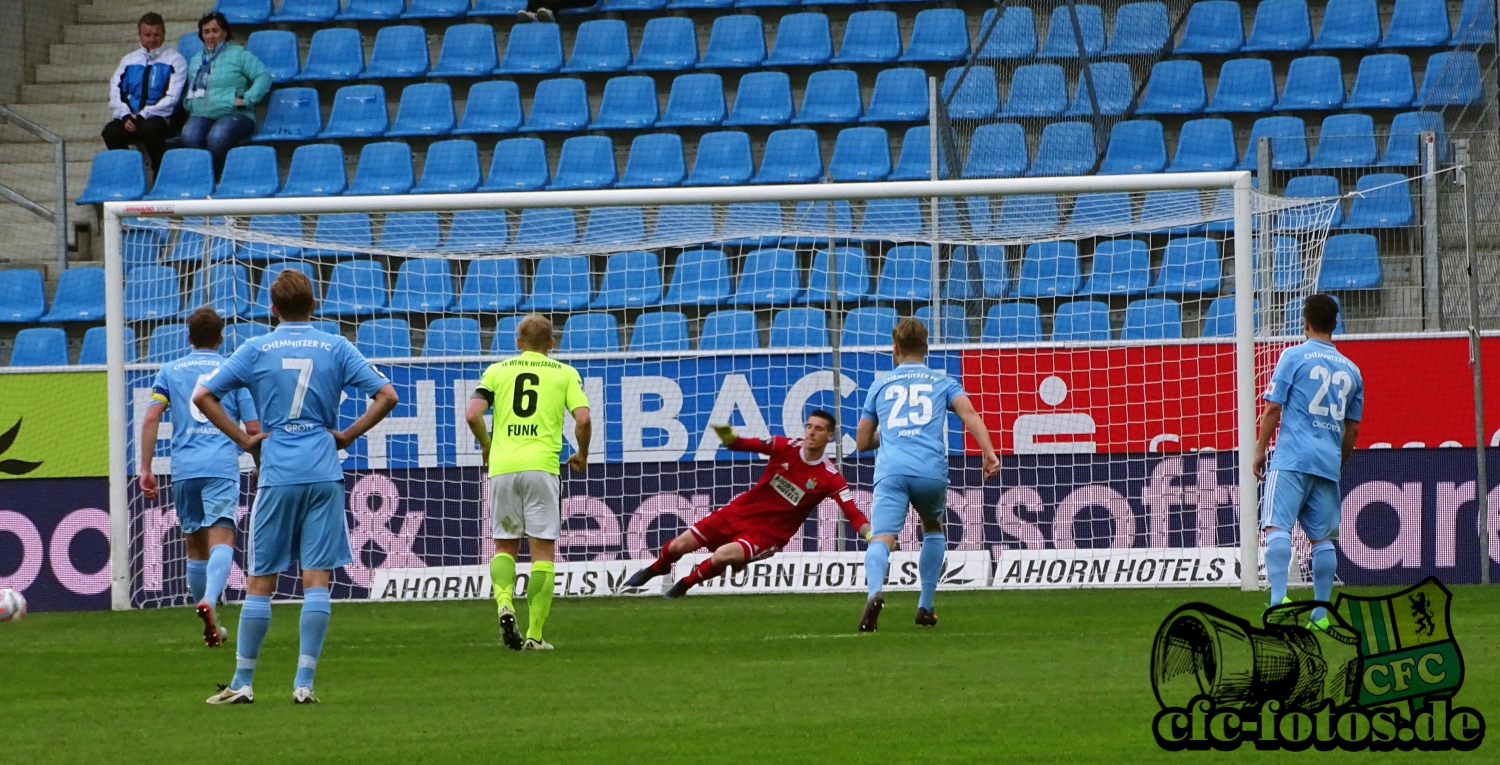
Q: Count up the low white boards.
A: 3